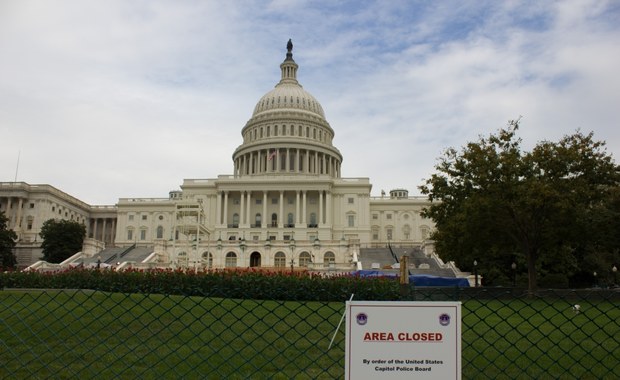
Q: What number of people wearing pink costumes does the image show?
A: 0